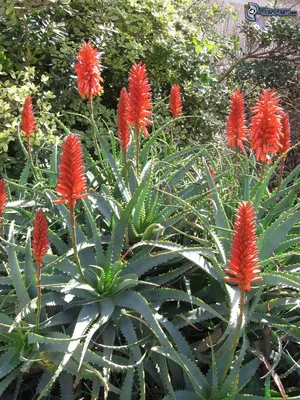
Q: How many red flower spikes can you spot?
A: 12